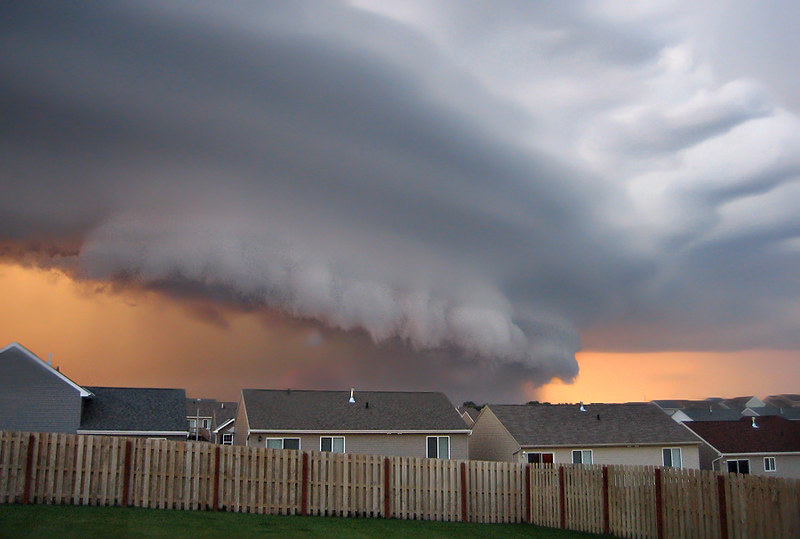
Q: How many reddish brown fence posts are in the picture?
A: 11